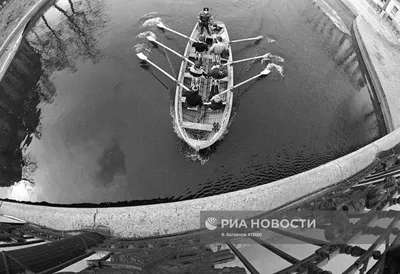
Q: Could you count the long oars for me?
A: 6